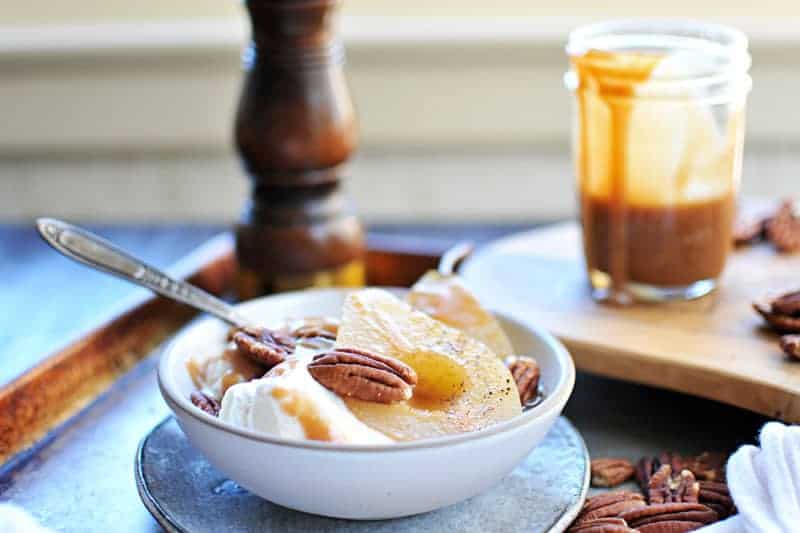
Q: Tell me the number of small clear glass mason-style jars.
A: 1